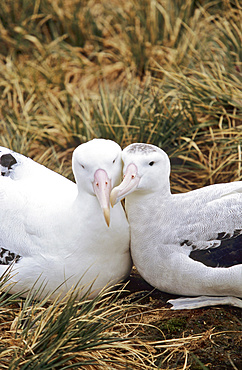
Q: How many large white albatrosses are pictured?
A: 2